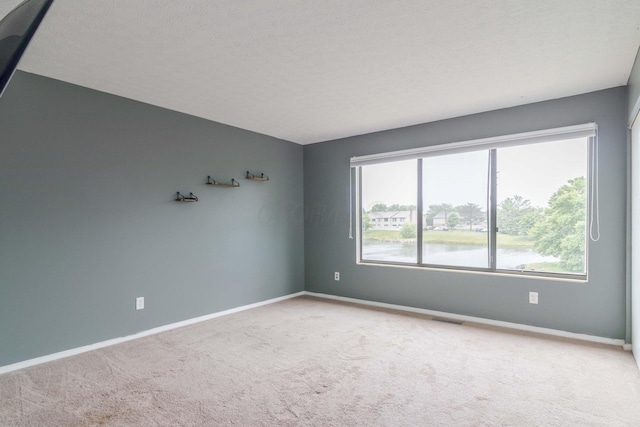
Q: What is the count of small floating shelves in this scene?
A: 3